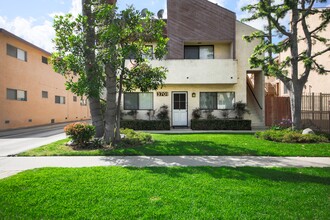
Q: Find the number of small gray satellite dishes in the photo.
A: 2